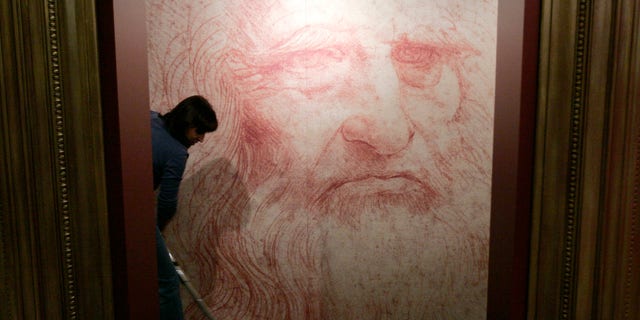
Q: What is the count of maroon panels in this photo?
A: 2